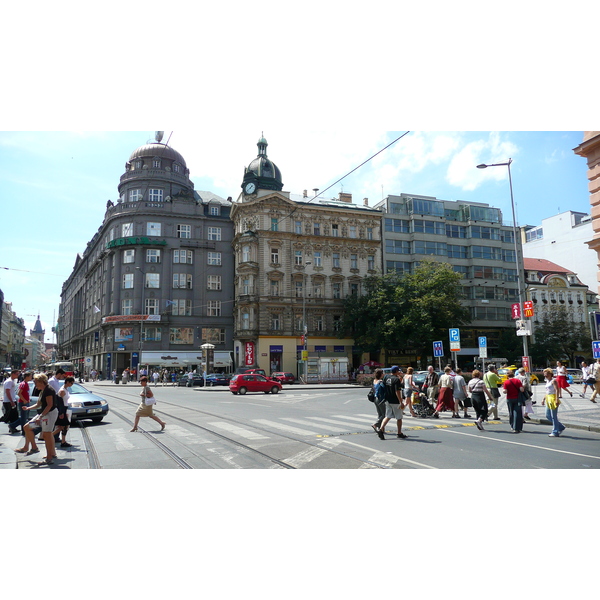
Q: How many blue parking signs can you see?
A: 2